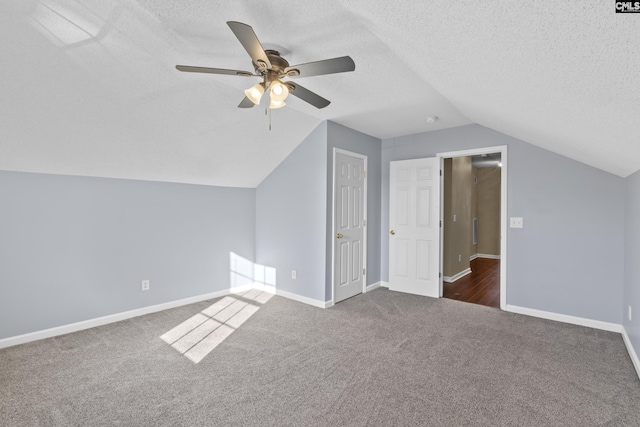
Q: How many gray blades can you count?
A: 5